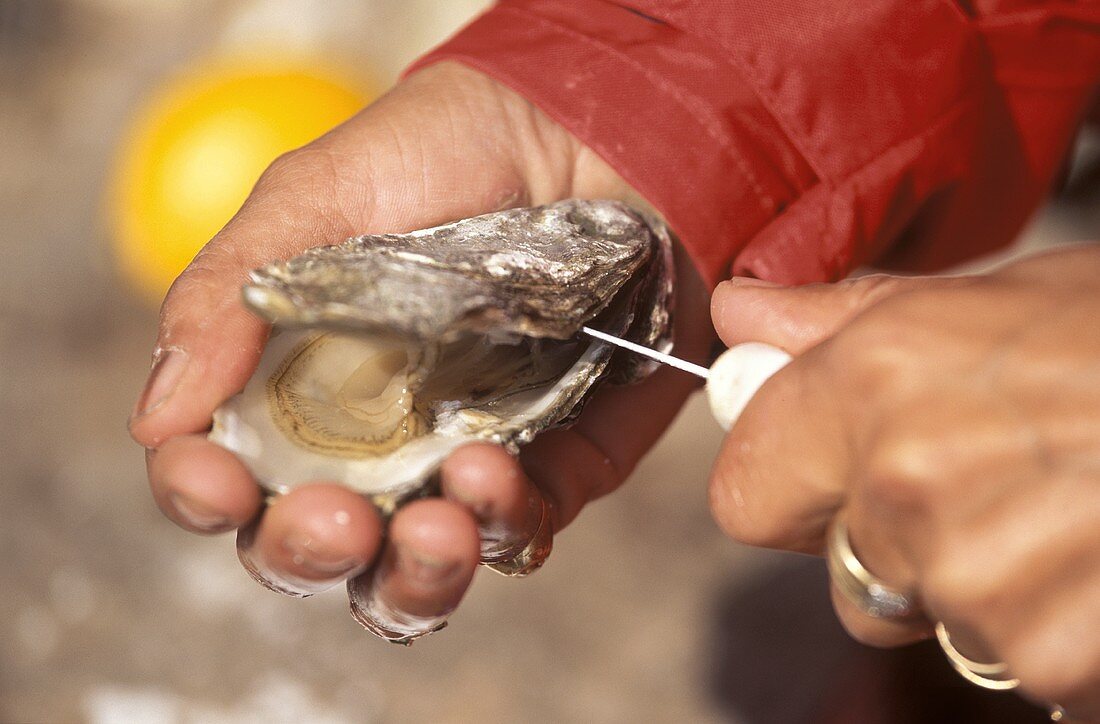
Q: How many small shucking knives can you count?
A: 1